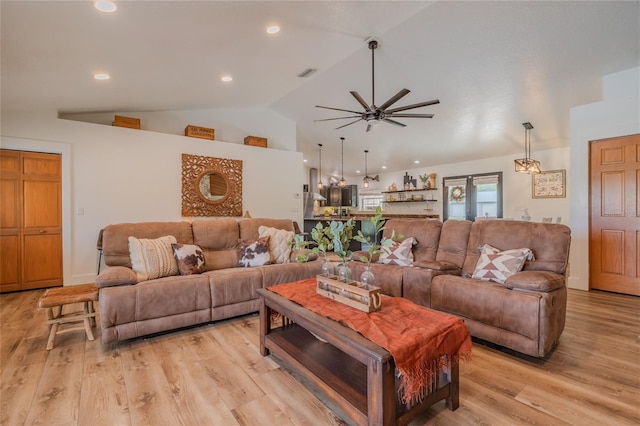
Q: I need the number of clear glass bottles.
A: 3